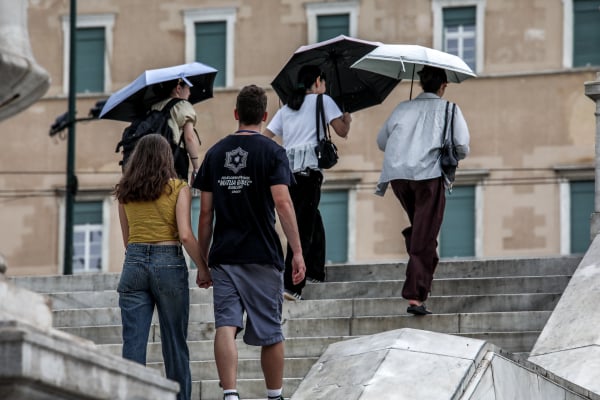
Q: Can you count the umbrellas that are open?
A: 3